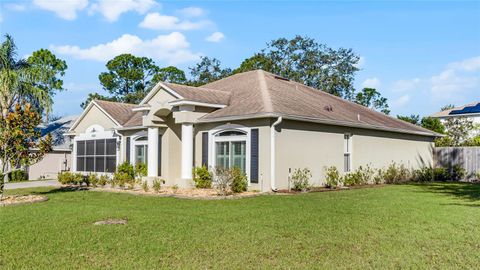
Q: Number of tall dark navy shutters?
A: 4